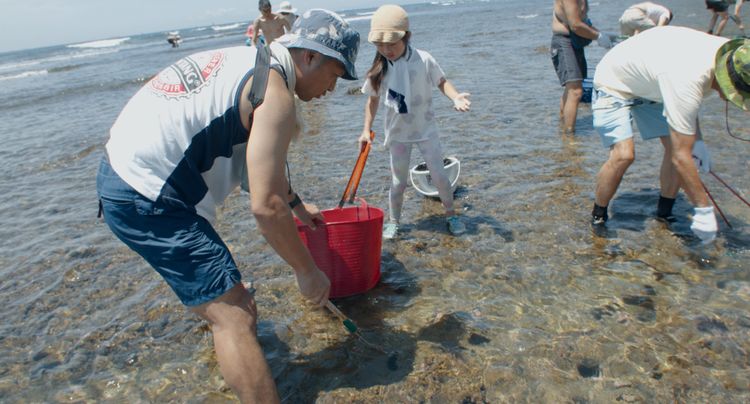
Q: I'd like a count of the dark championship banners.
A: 0